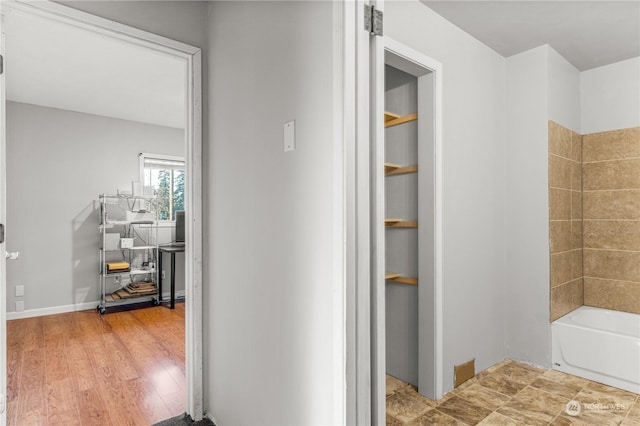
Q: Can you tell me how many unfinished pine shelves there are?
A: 4